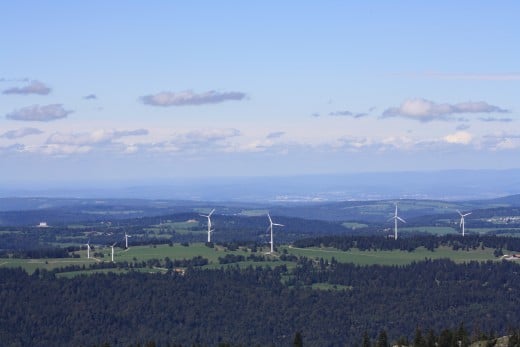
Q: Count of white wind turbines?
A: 7